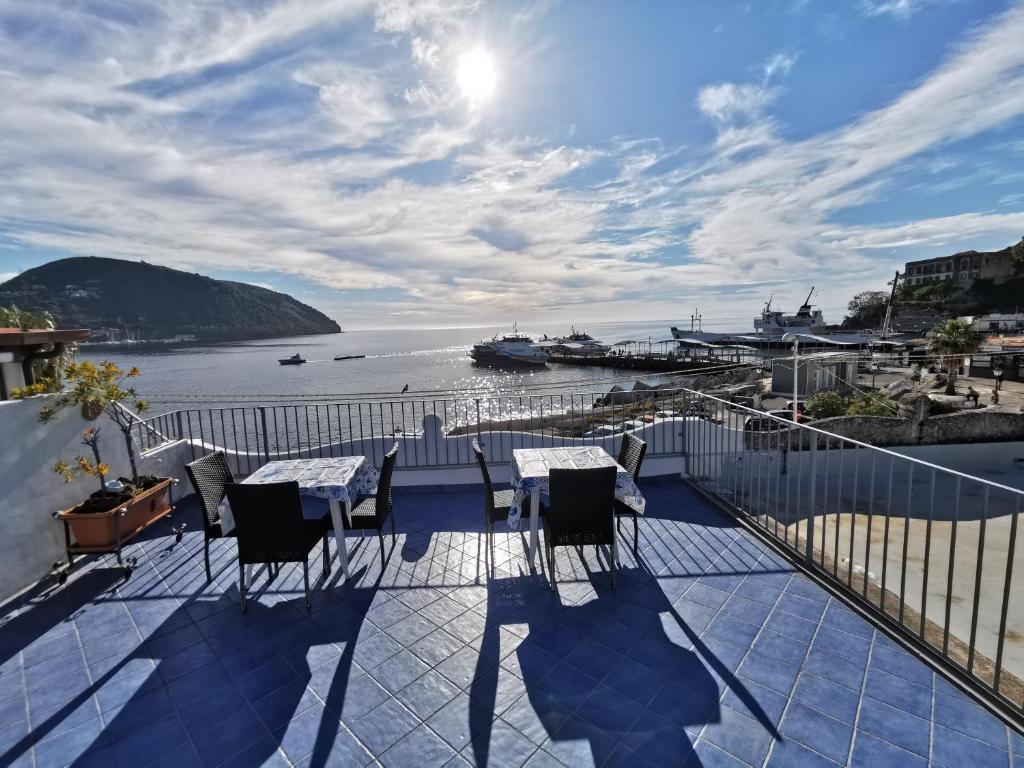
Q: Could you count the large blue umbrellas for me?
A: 0